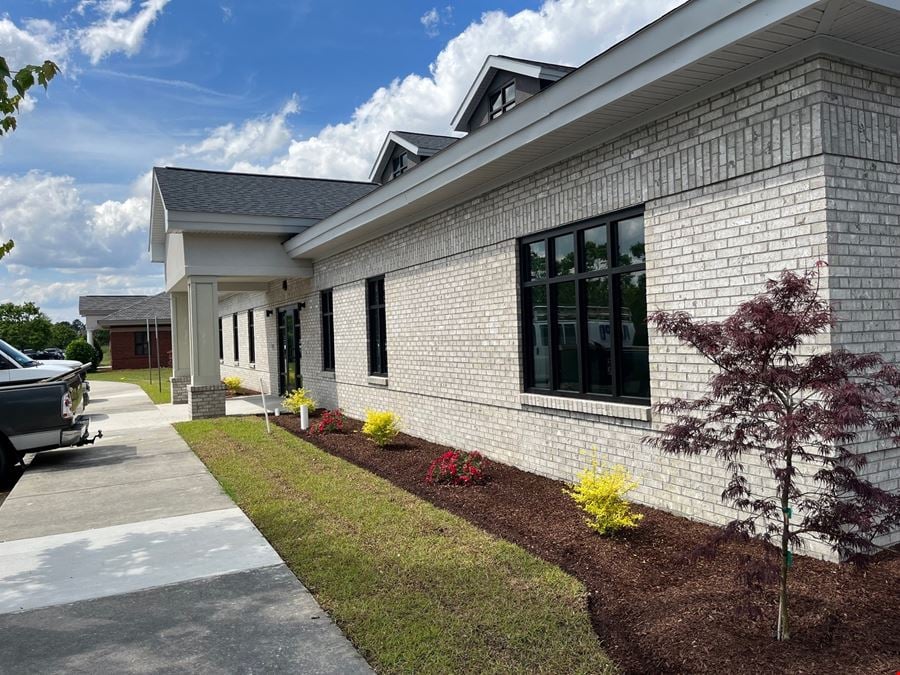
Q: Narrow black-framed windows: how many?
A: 5